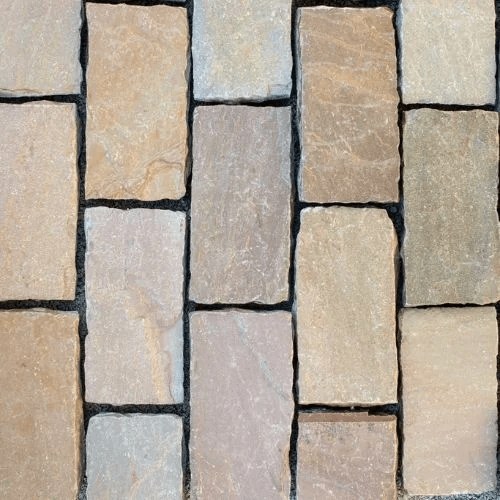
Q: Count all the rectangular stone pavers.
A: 15